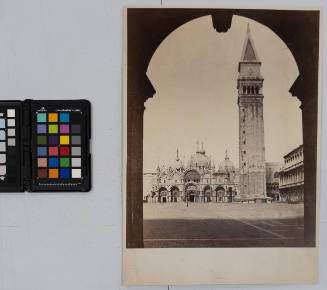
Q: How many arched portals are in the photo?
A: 5